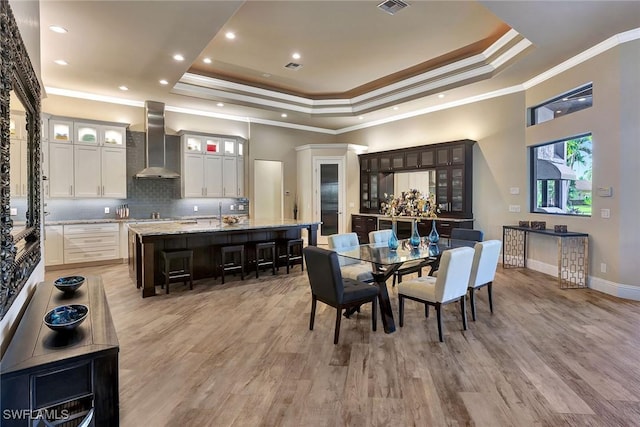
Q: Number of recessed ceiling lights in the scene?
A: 13